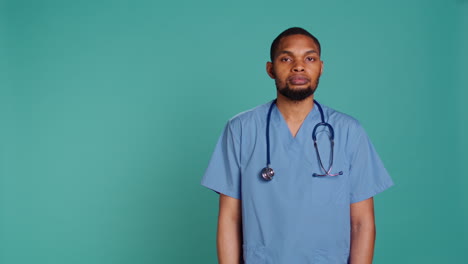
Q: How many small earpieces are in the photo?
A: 2